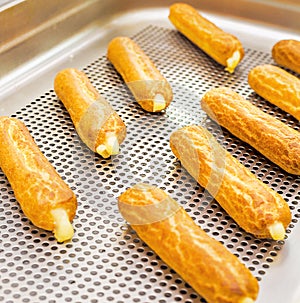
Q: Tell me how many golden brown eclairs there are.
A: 9